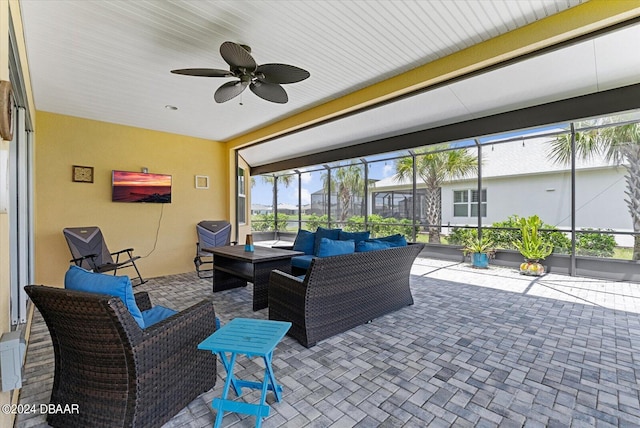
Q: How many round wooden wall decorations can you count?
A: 1